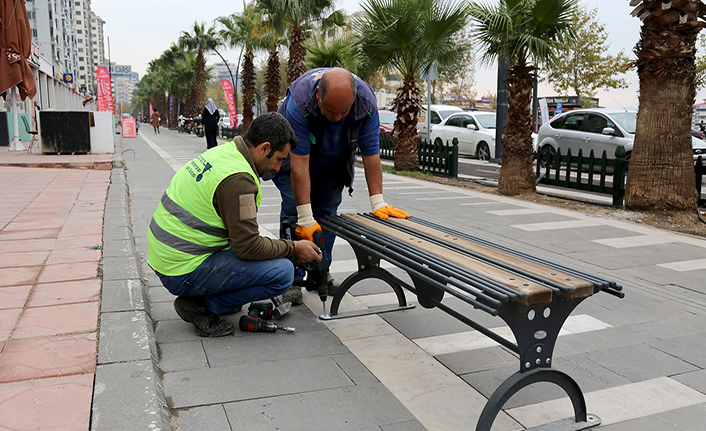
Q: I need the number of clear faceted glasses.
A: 0